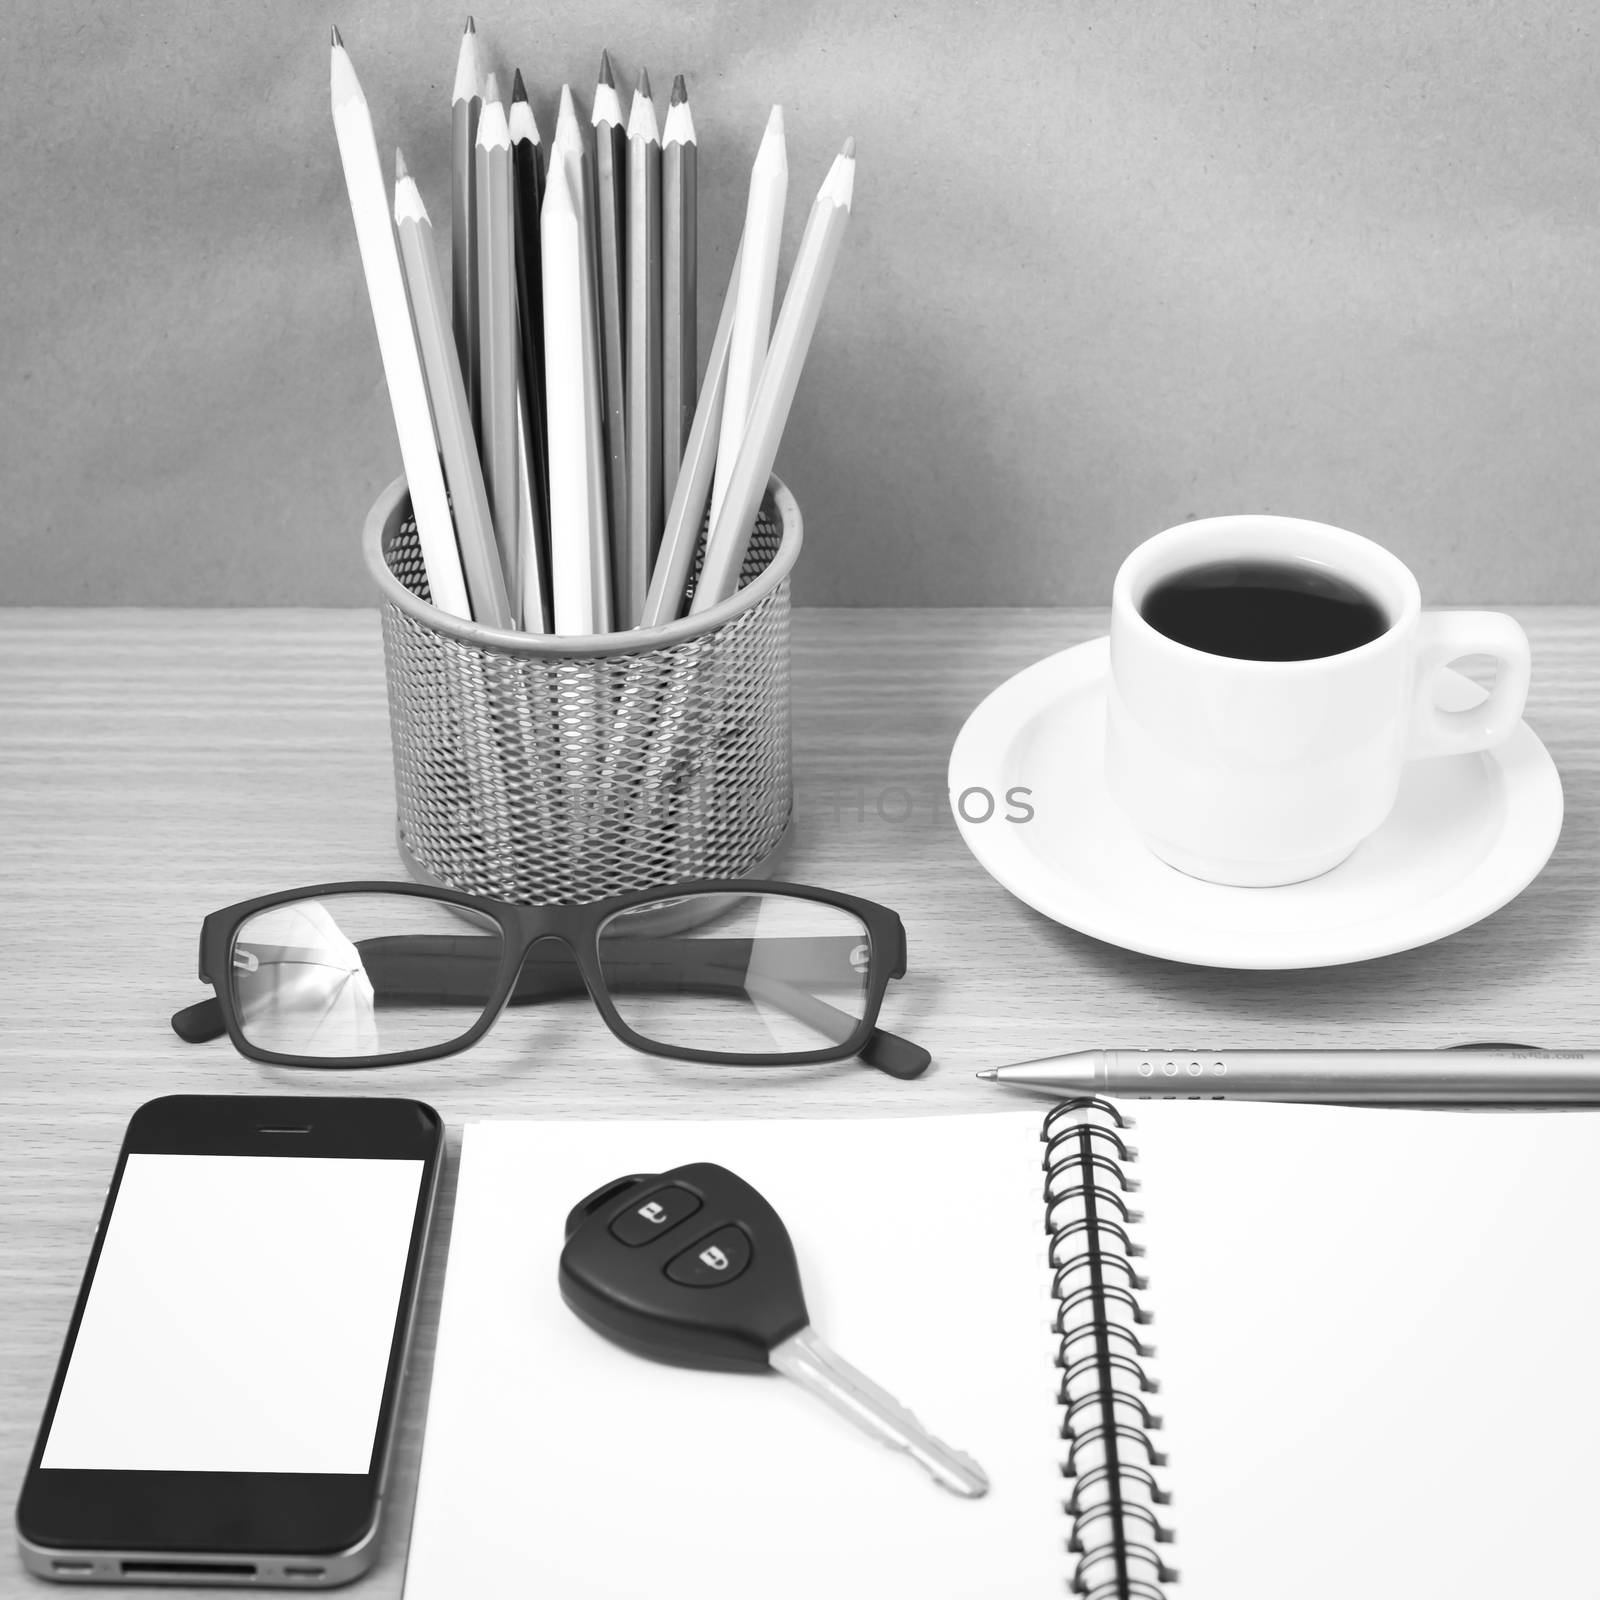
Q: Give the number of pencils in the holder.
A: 13